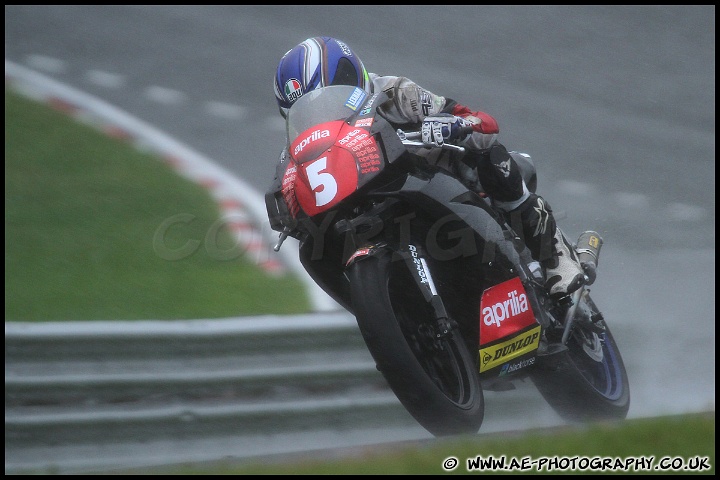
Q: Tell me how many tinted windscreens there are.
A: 1